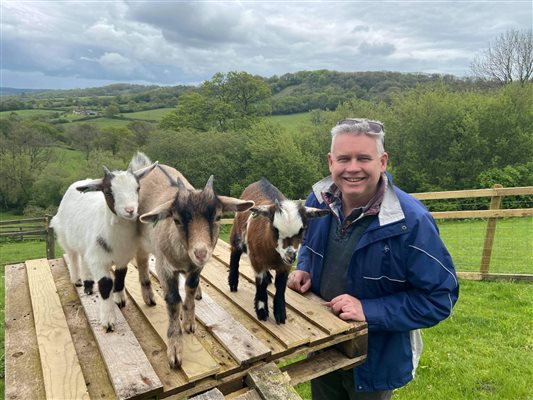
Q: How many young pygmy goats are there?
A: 3